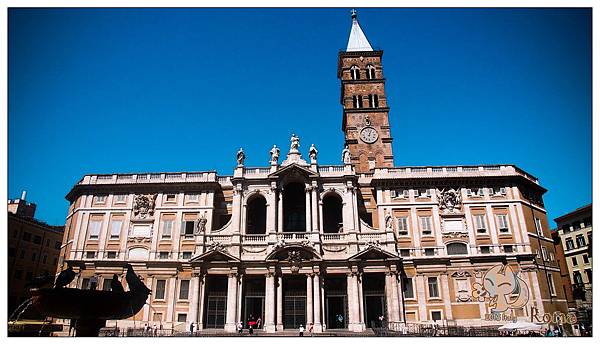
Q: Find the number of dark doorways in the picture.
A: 5